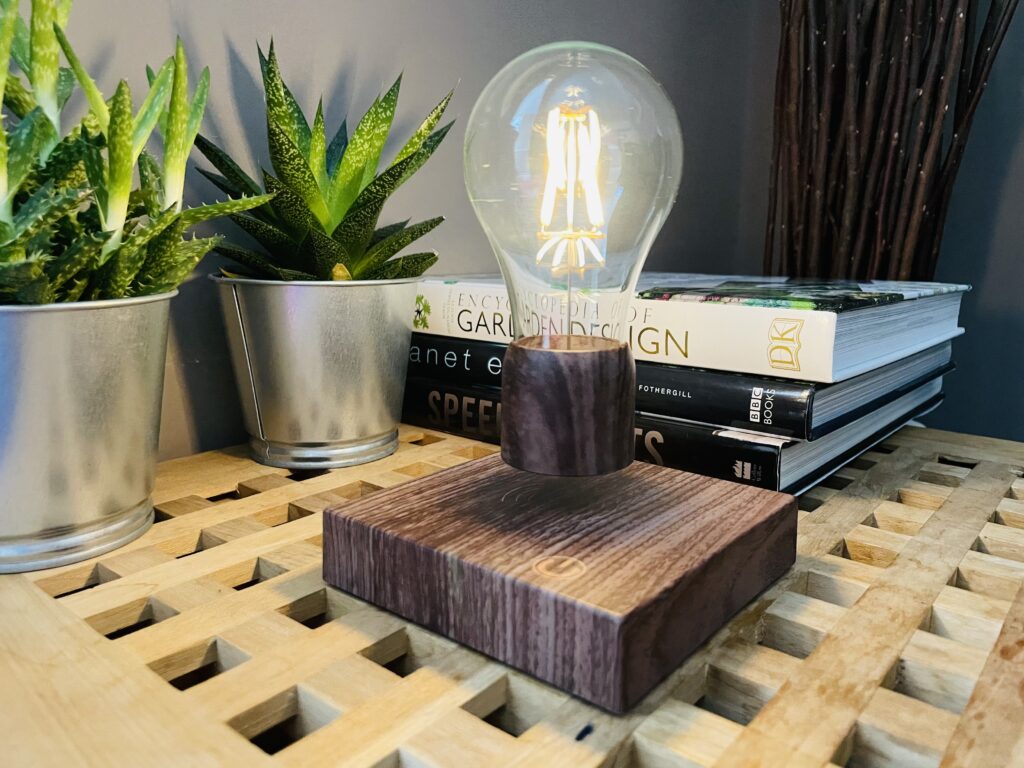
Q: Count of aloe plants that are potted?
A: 2